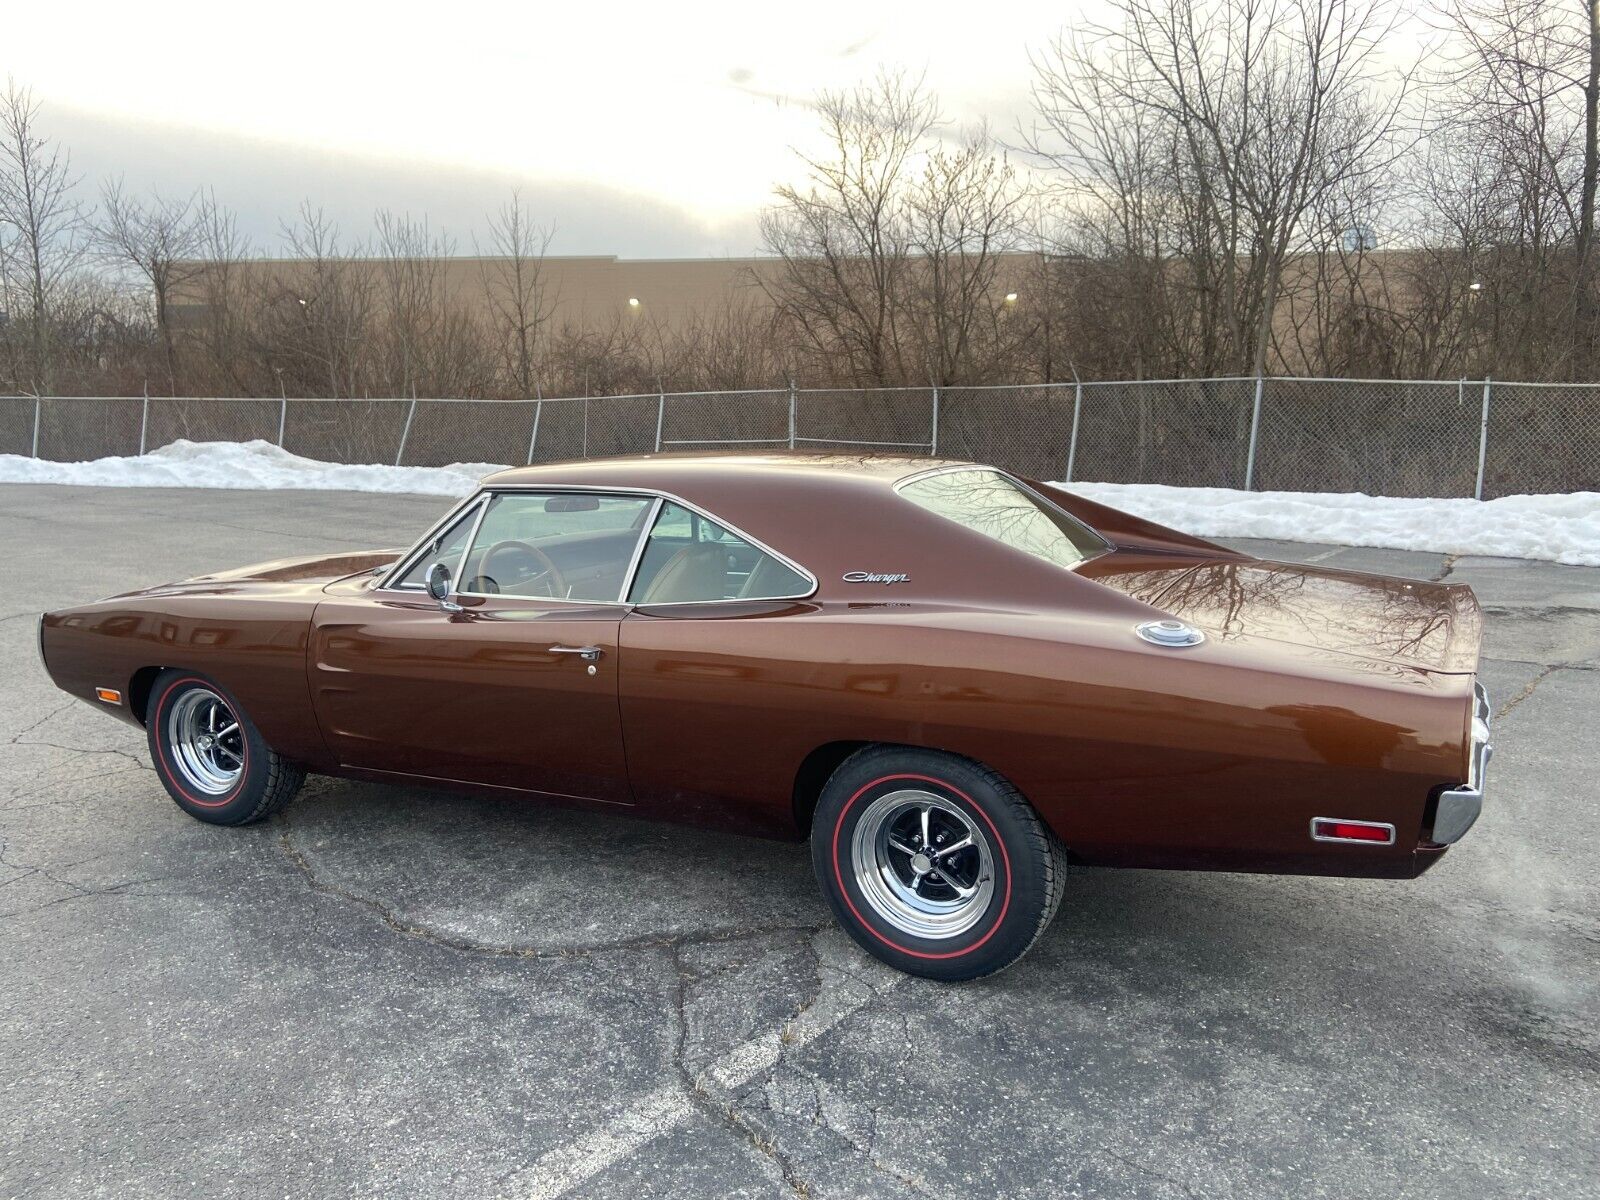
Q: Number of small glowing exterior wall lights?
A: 4